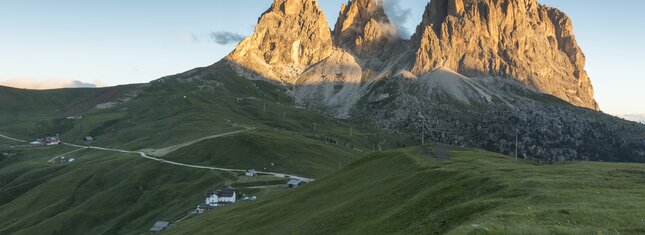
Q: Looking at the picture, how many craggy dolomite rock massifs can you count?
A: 3